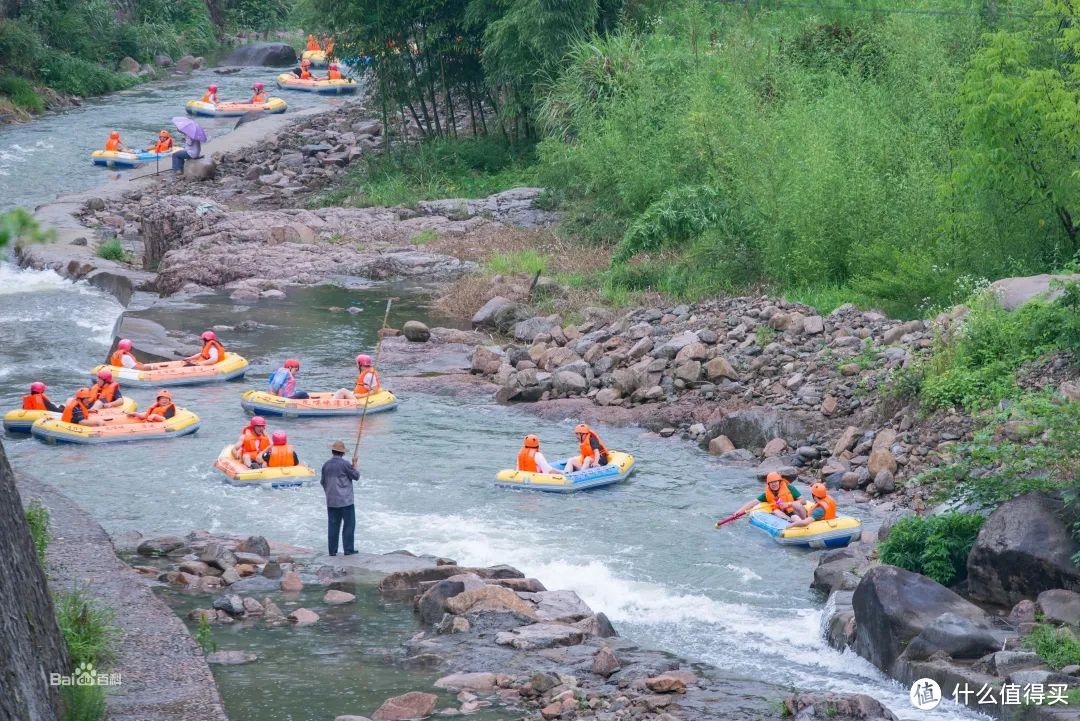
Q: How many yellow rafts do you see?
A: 11